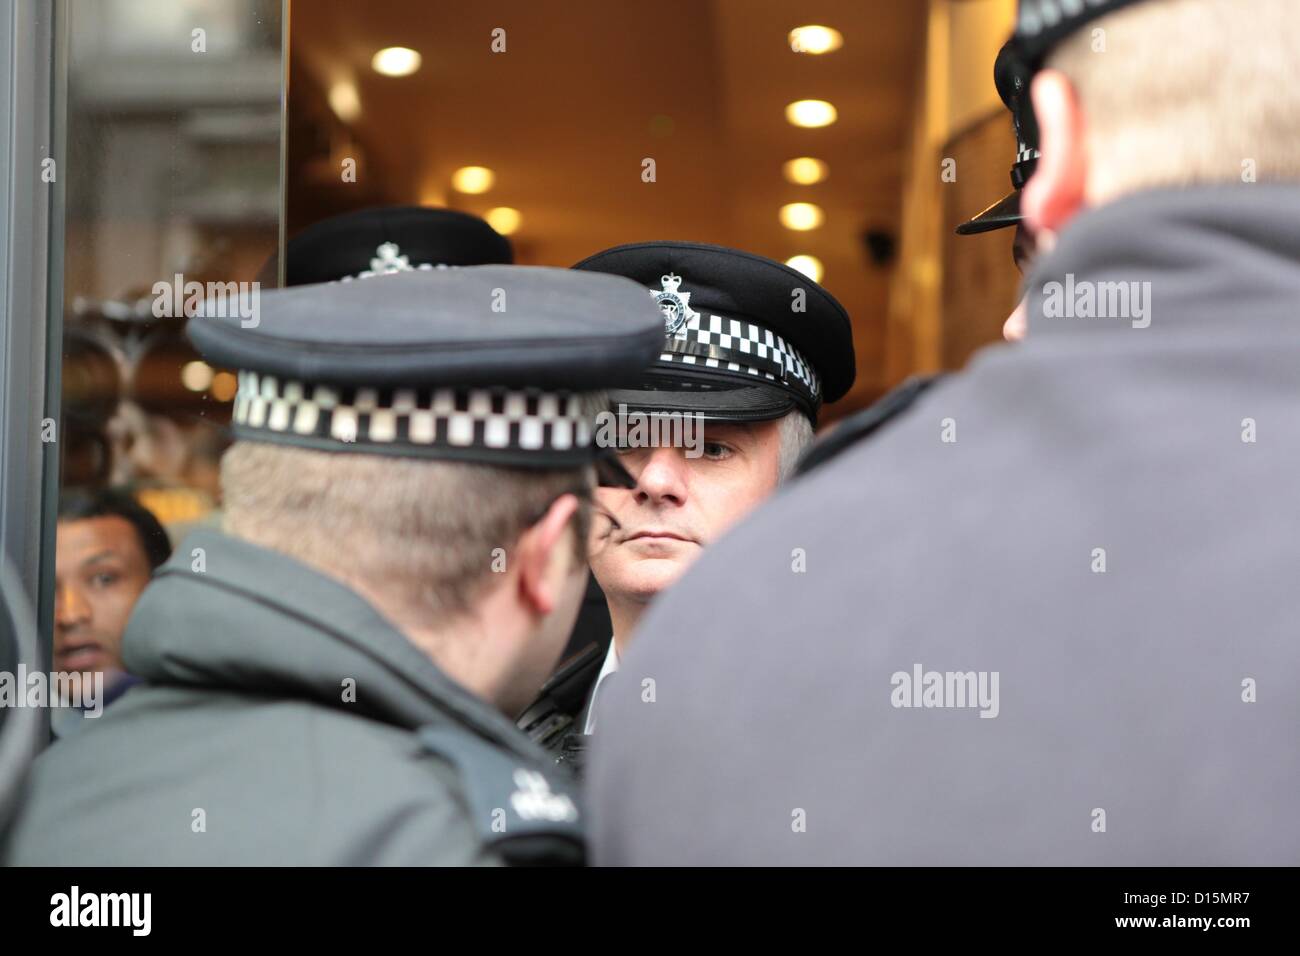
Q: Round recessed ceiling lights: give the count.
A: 8